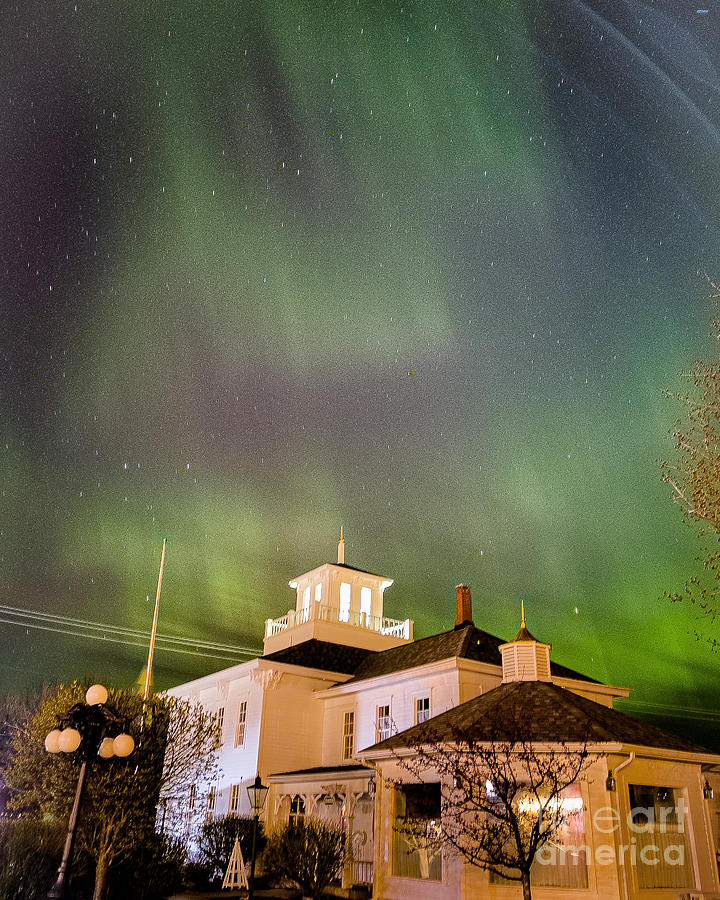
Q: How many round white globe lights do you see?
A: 5